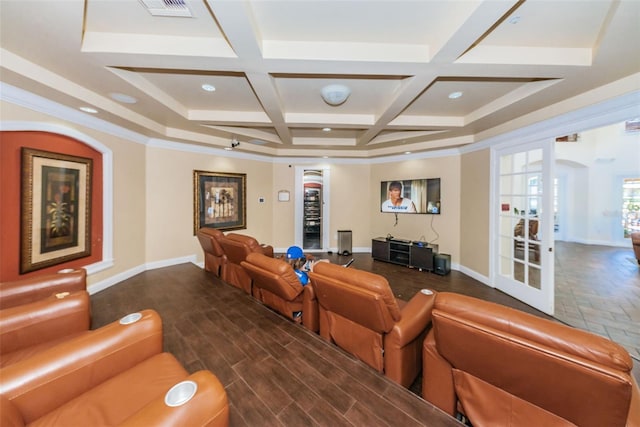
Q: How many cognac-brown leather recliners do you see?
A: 8